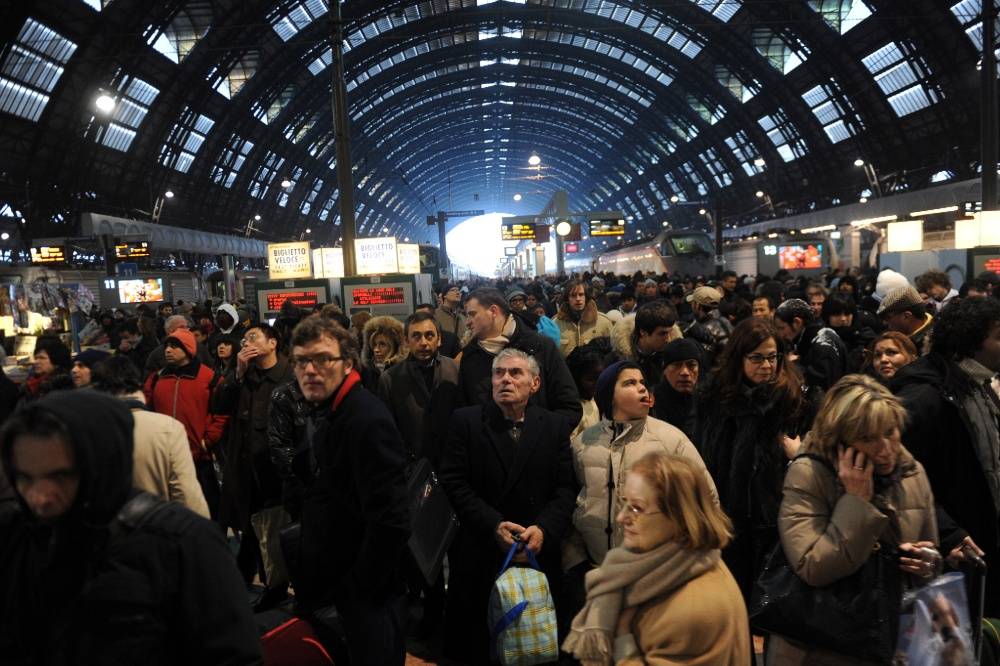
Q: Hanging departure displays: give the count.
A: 4